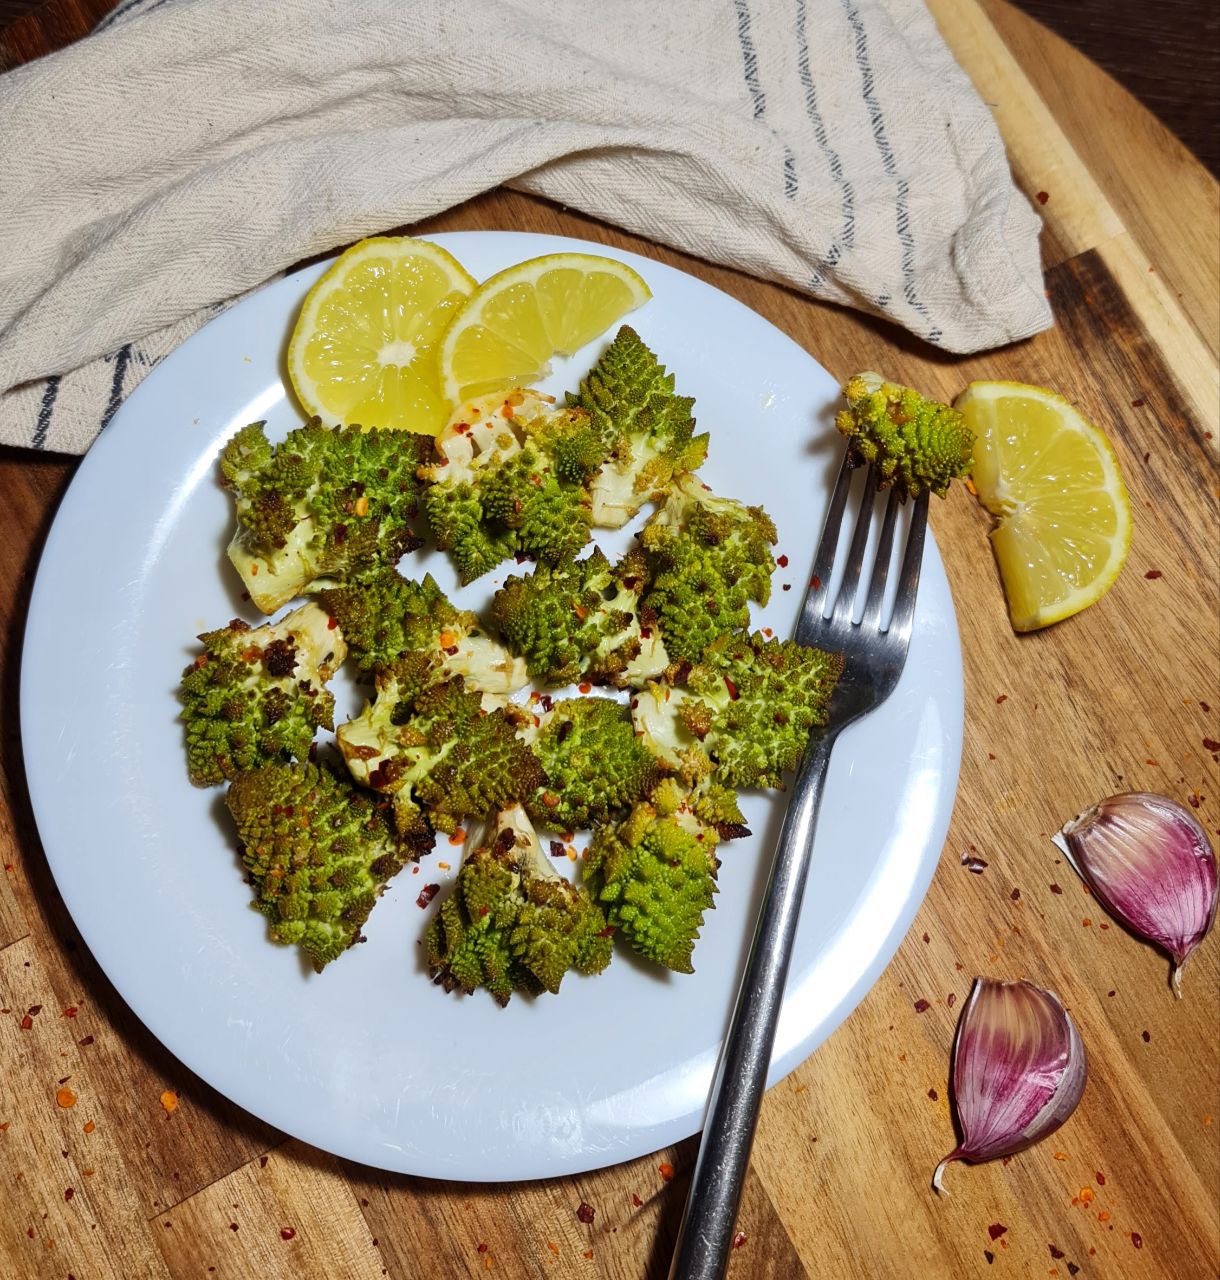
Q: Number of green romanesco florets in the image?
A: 14